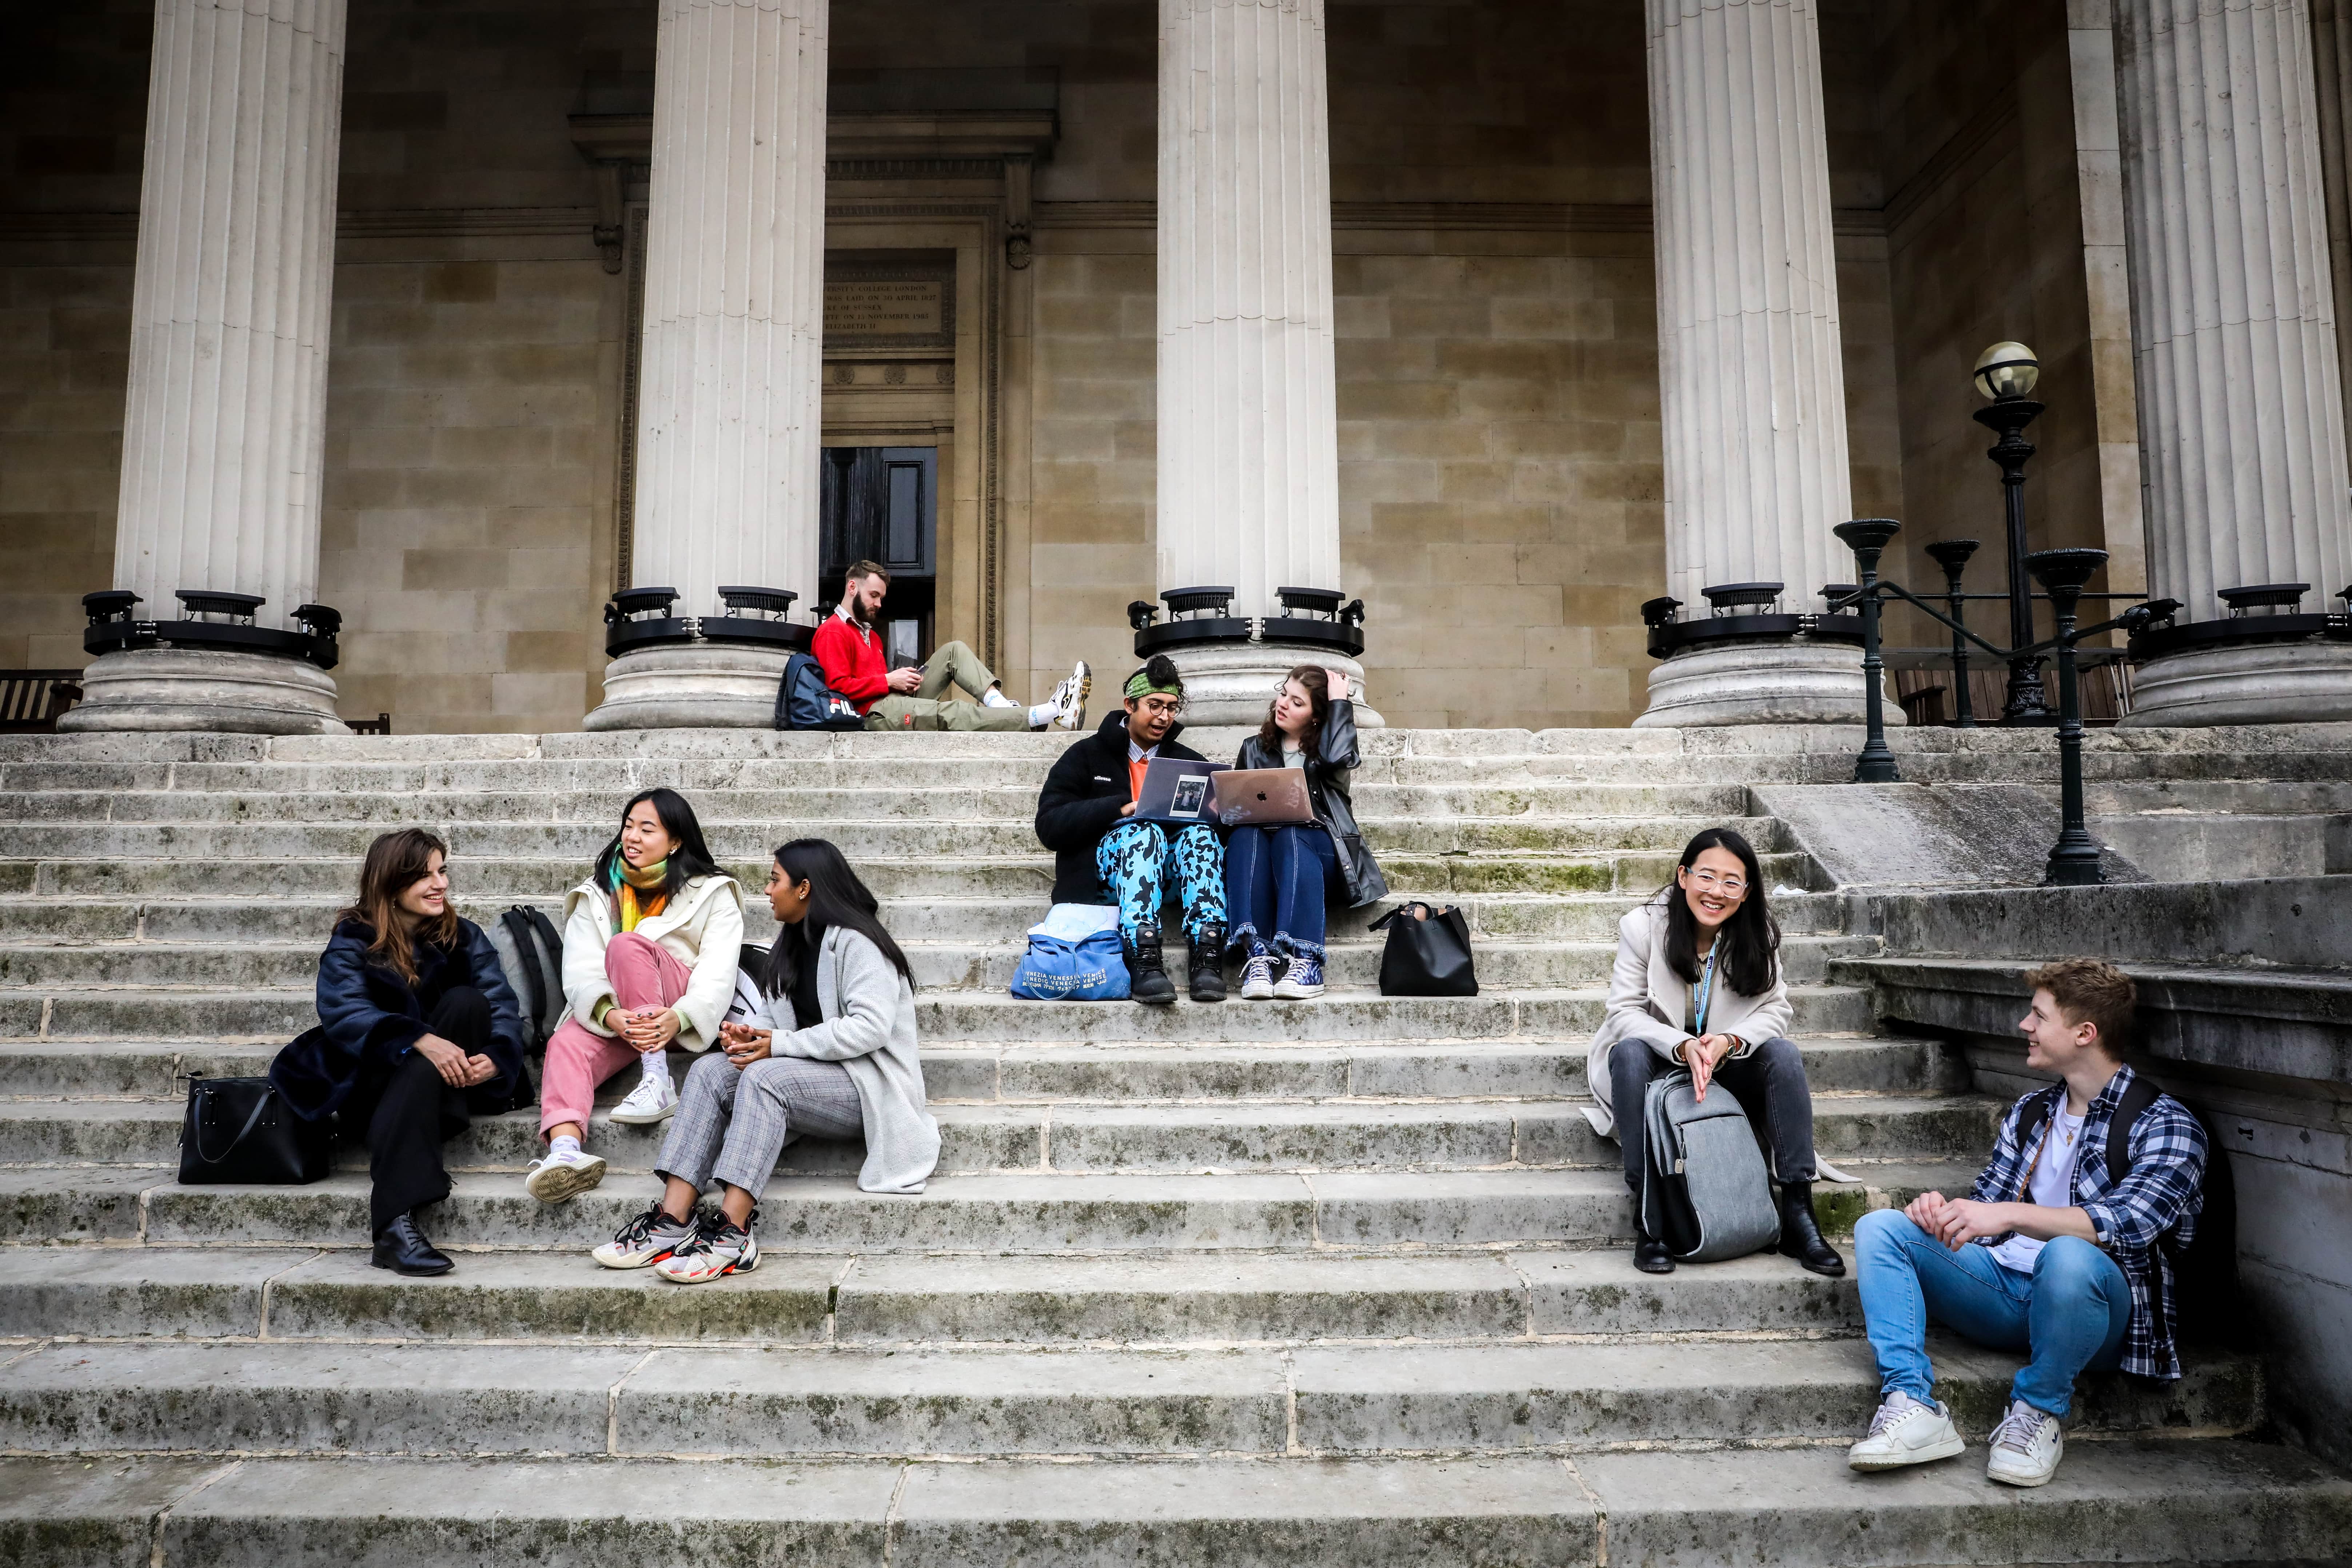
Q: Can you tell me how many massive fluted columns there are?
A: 5